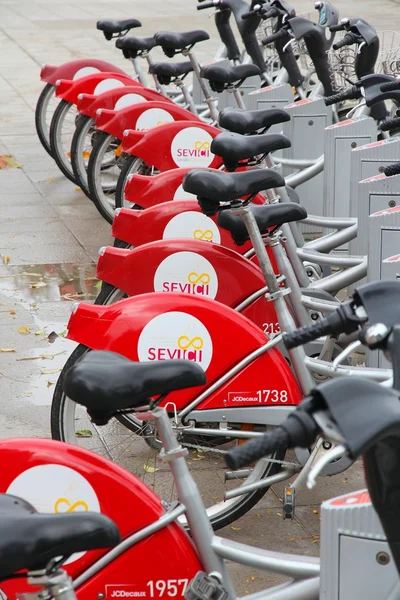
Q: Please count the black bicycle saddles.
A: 11